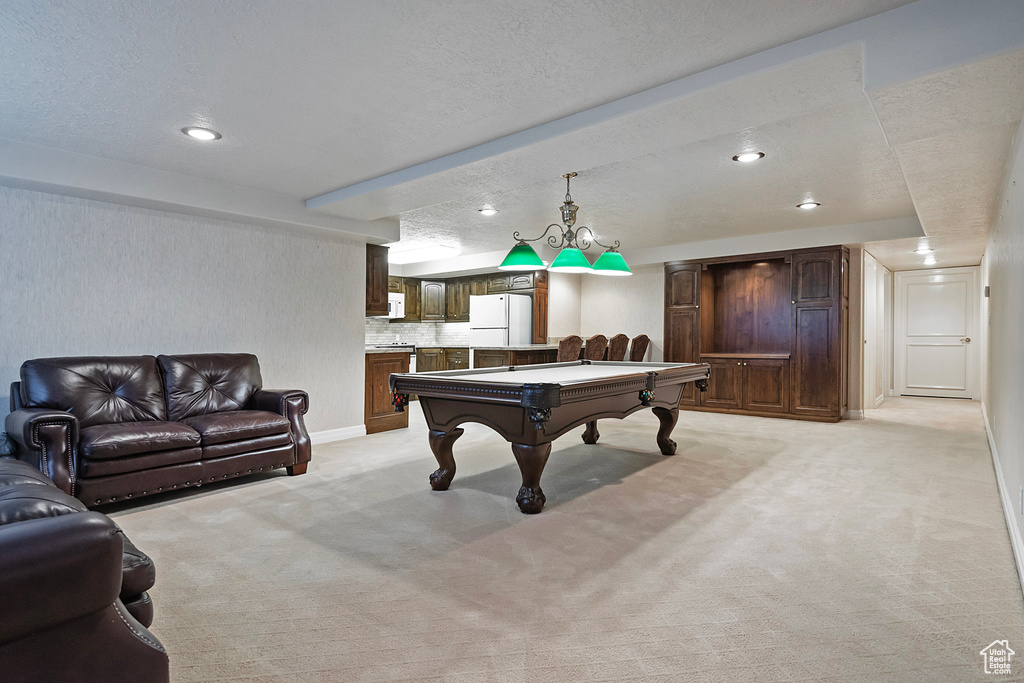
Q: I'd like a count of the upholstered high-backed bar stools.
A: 4